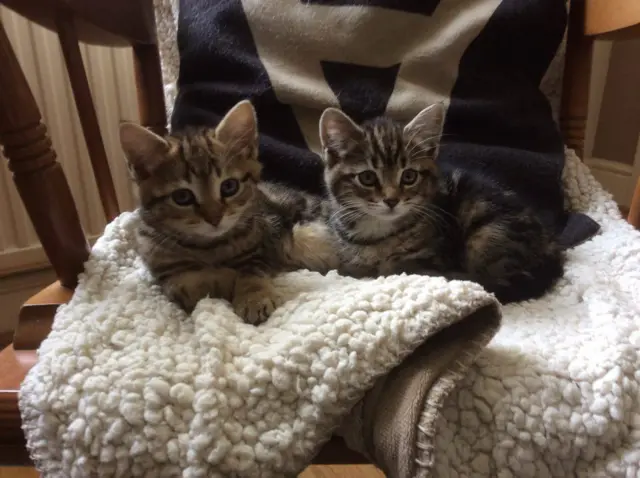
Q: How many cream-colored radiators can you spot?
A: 1